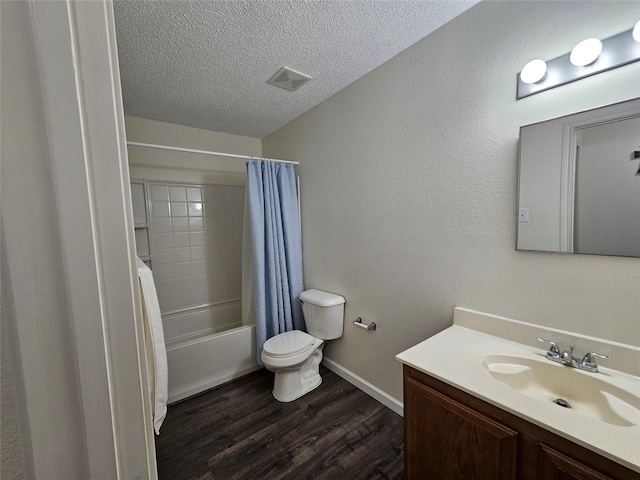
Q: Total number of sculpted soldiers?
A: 0